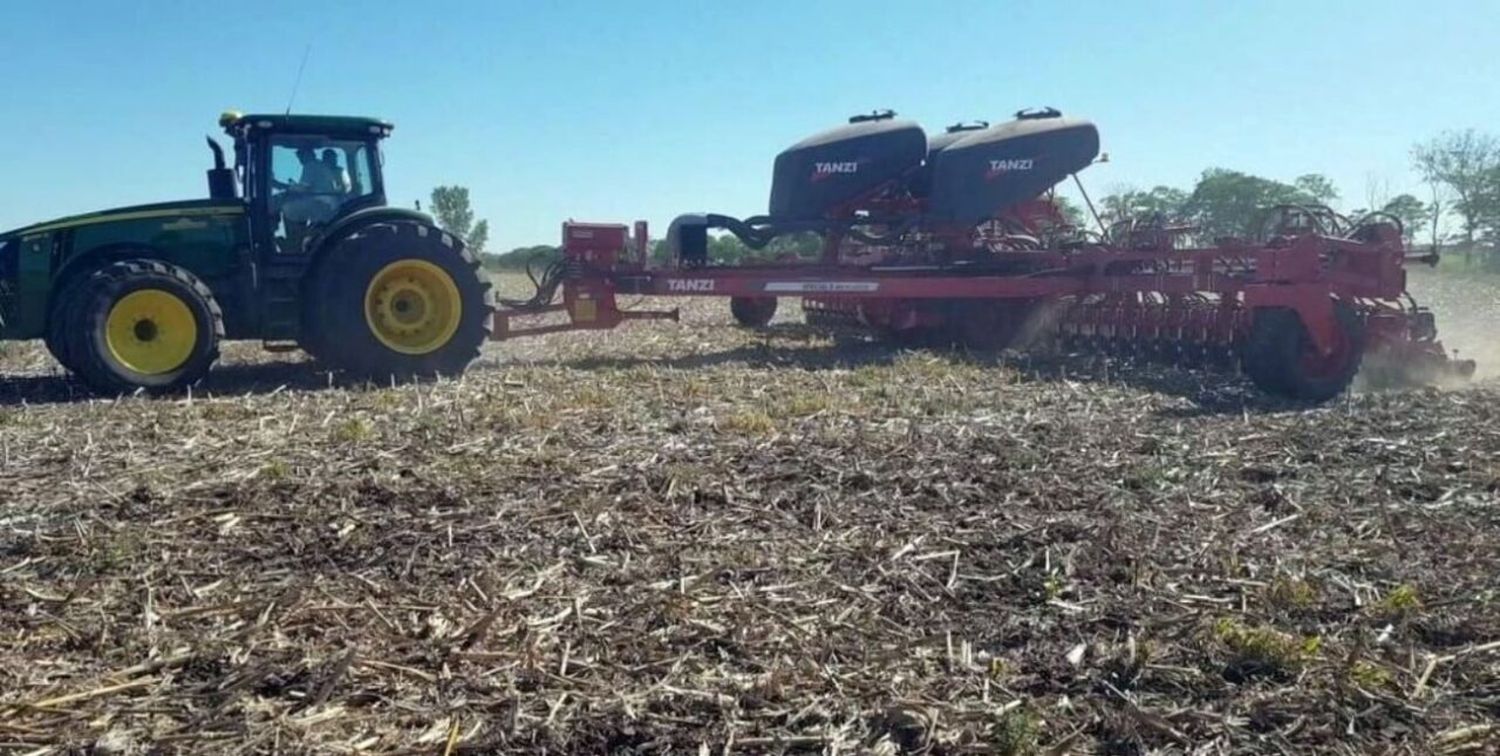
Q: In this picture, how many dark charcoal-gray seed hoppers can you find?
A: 3